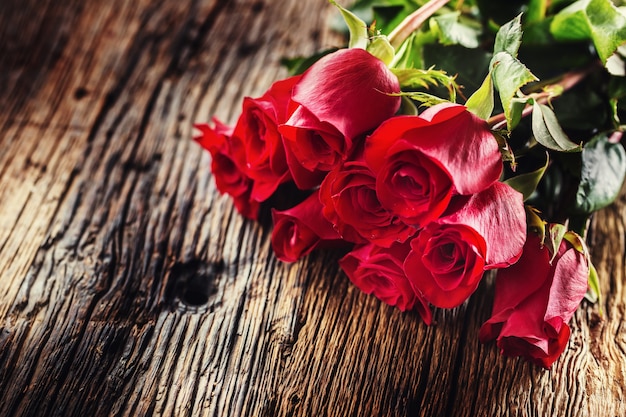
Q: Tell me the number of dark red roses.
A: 9